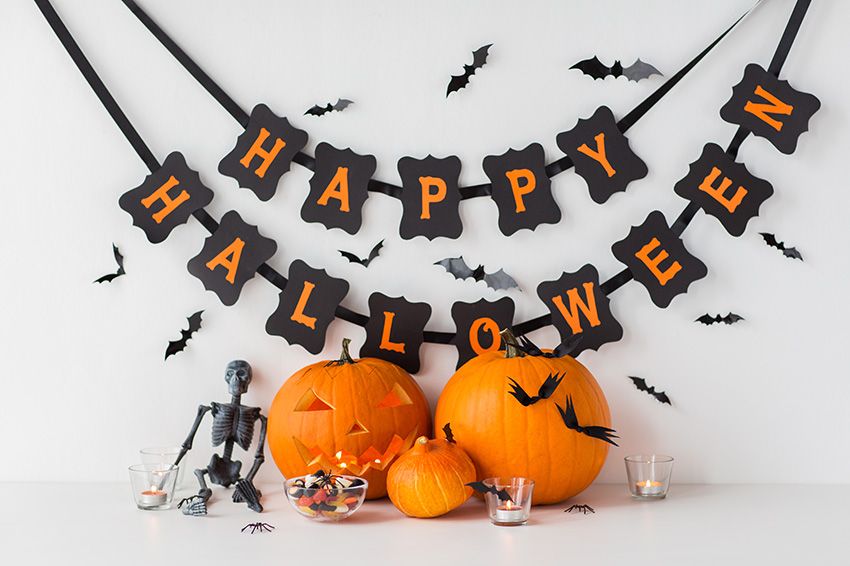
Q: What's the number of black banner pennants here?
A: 14